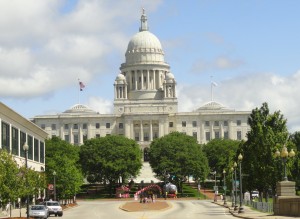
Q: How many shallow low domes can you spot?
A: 2